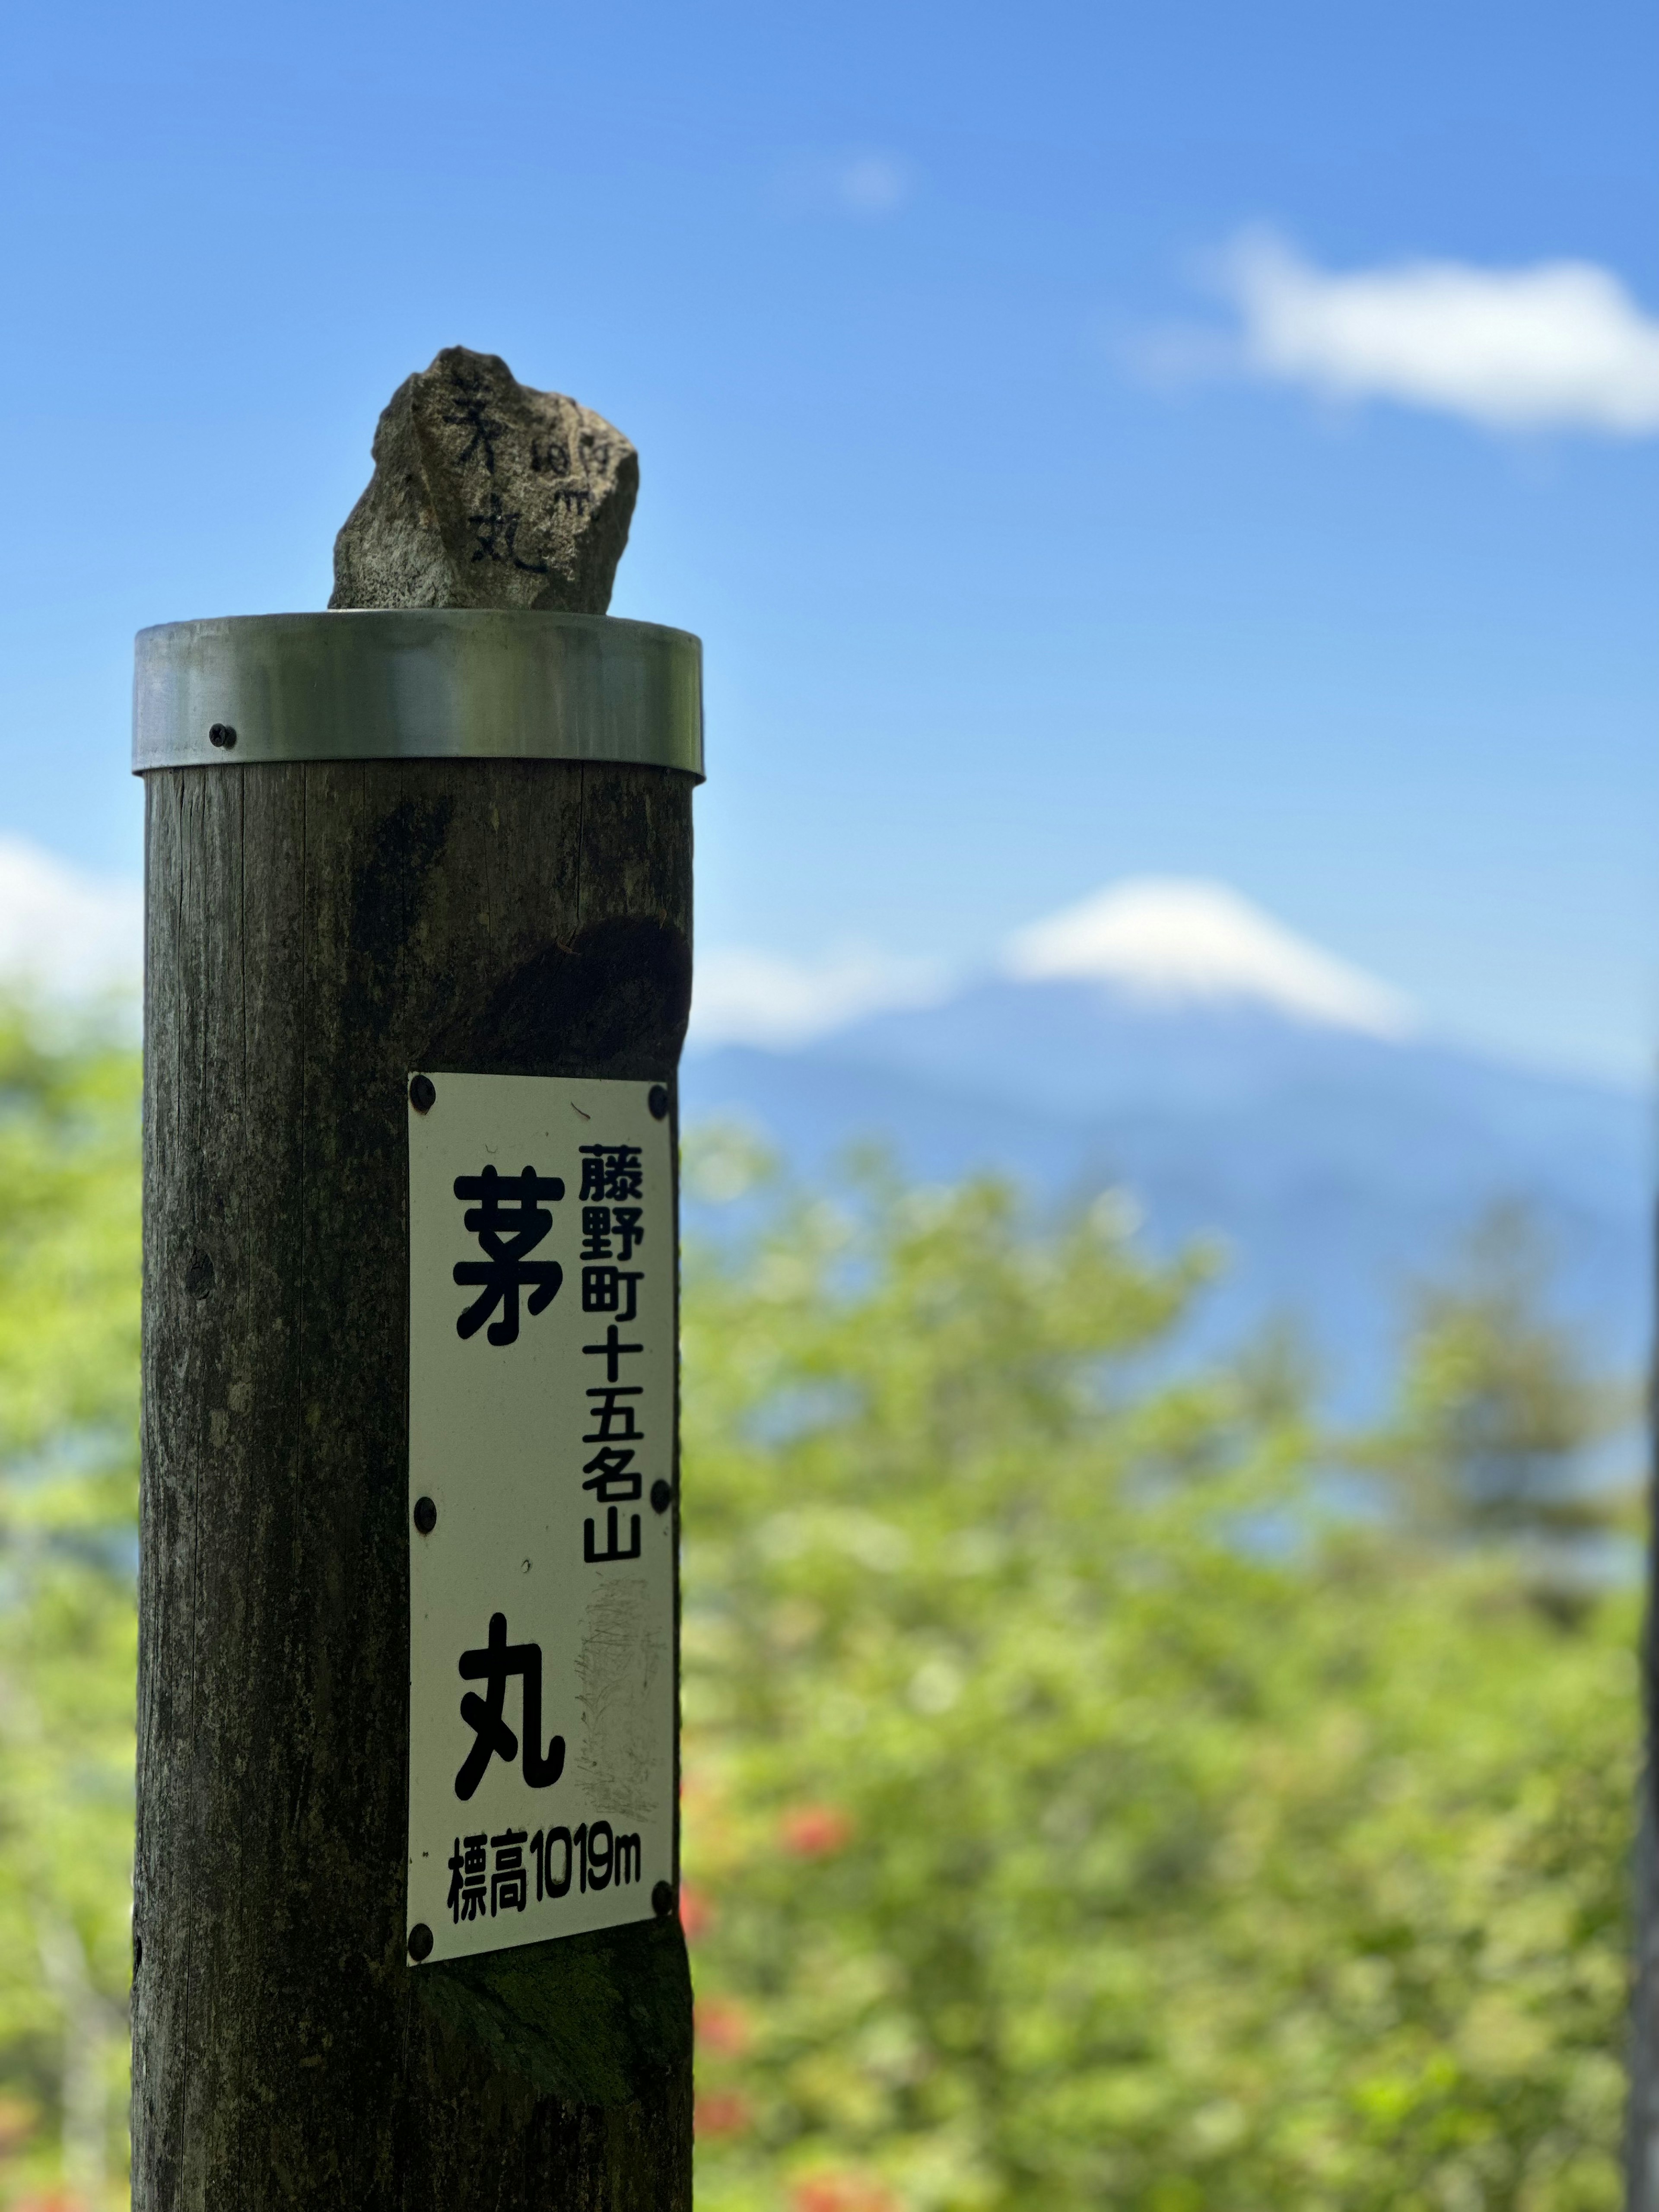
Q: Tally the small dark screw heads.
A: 7